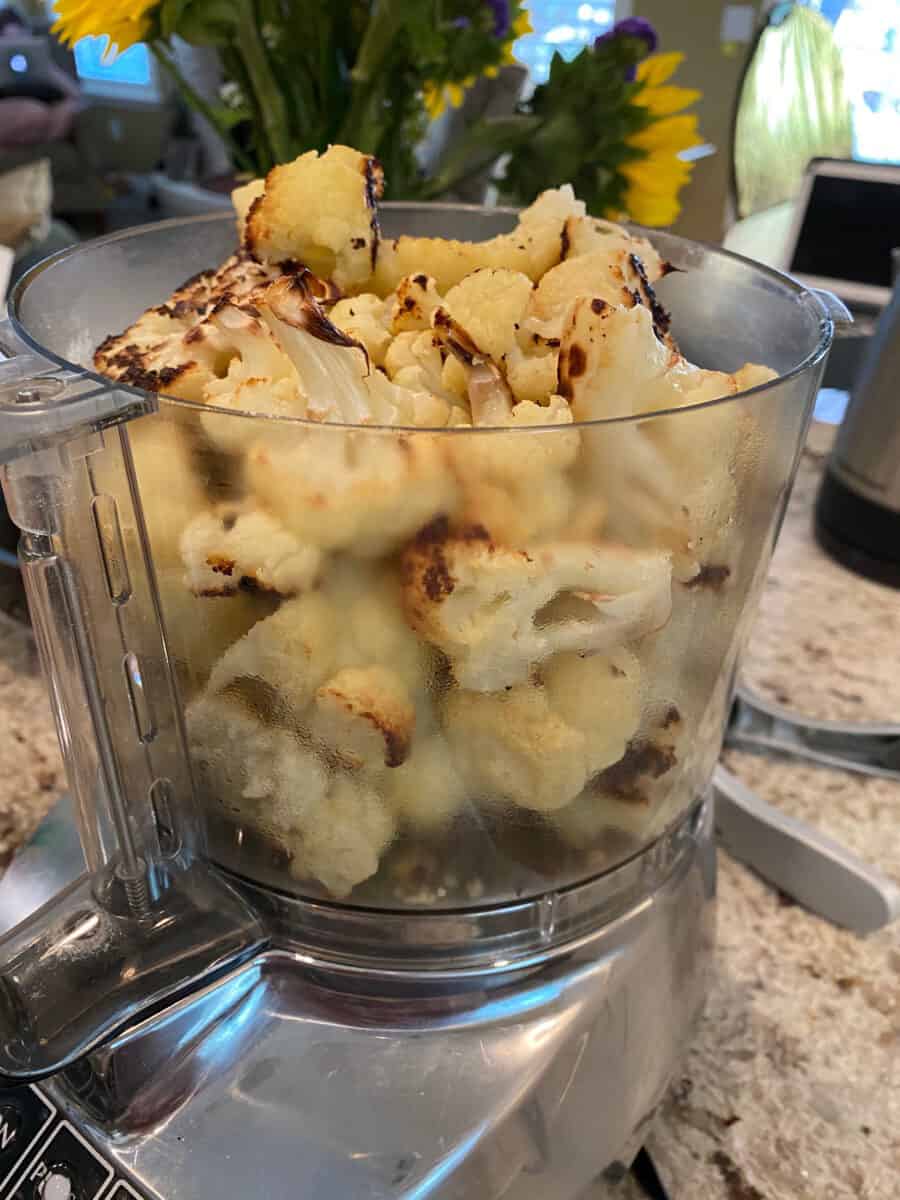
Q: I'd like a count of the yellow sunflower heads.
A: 3